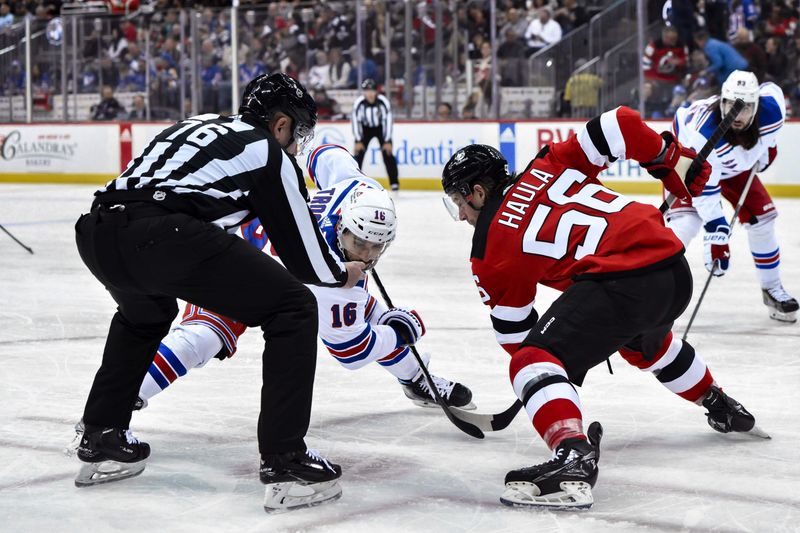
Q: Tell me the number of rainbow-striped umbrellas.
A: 0